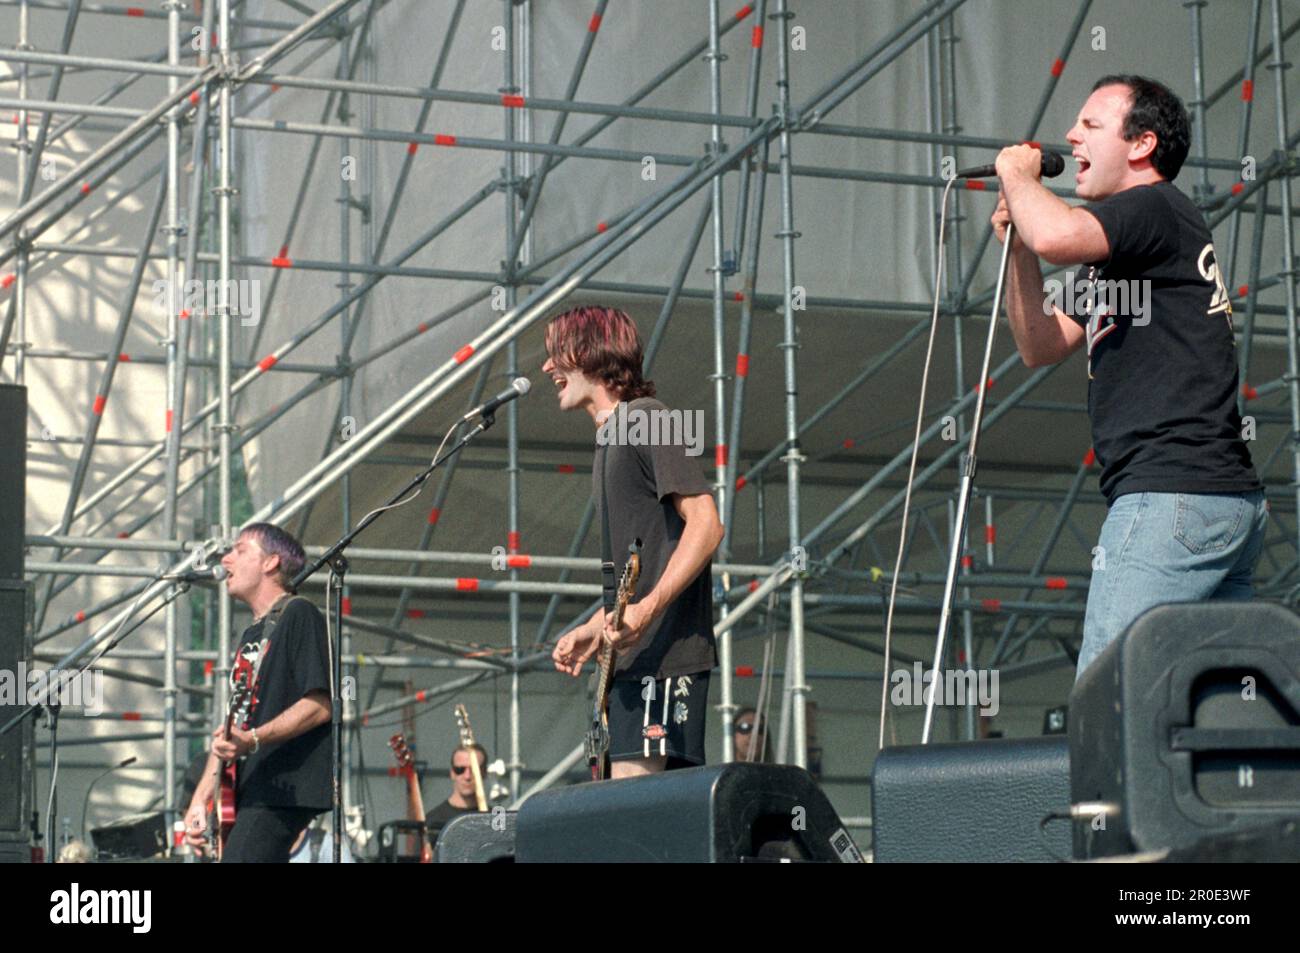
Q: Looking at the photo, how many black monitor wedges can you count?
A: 4